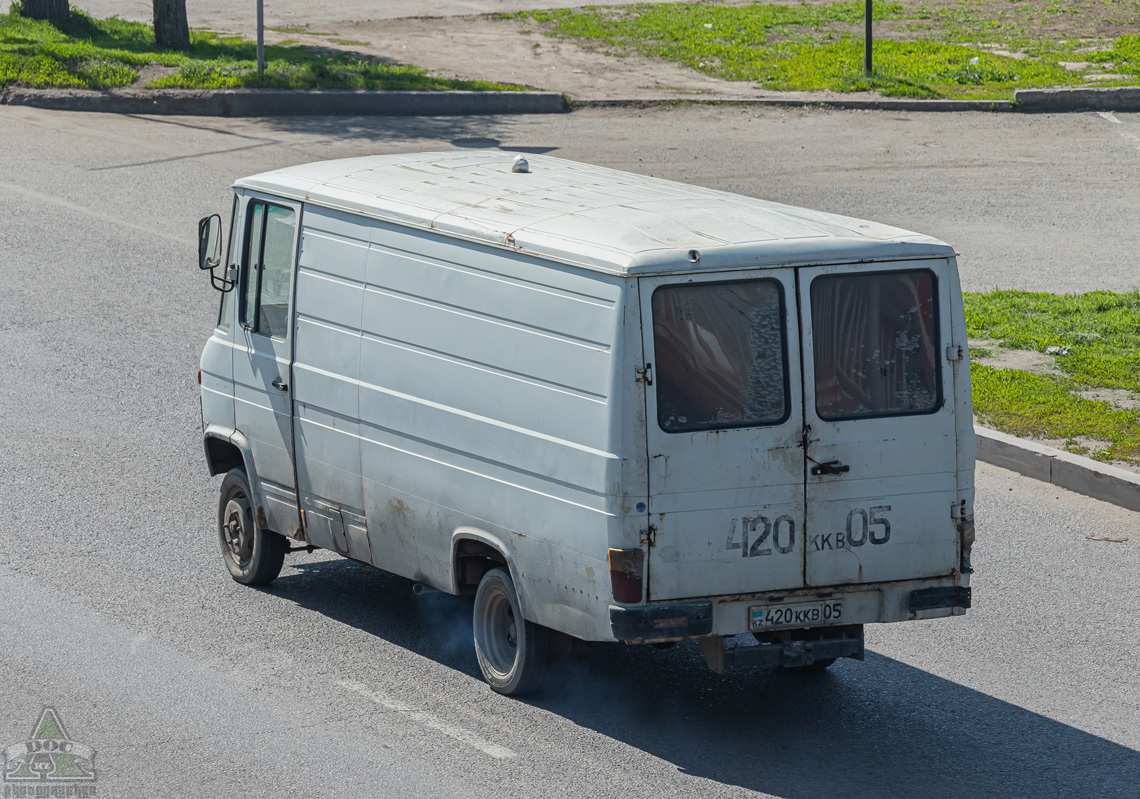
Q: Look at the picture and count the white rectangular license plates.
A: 1